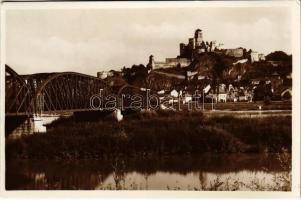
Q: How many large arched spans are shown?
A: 3